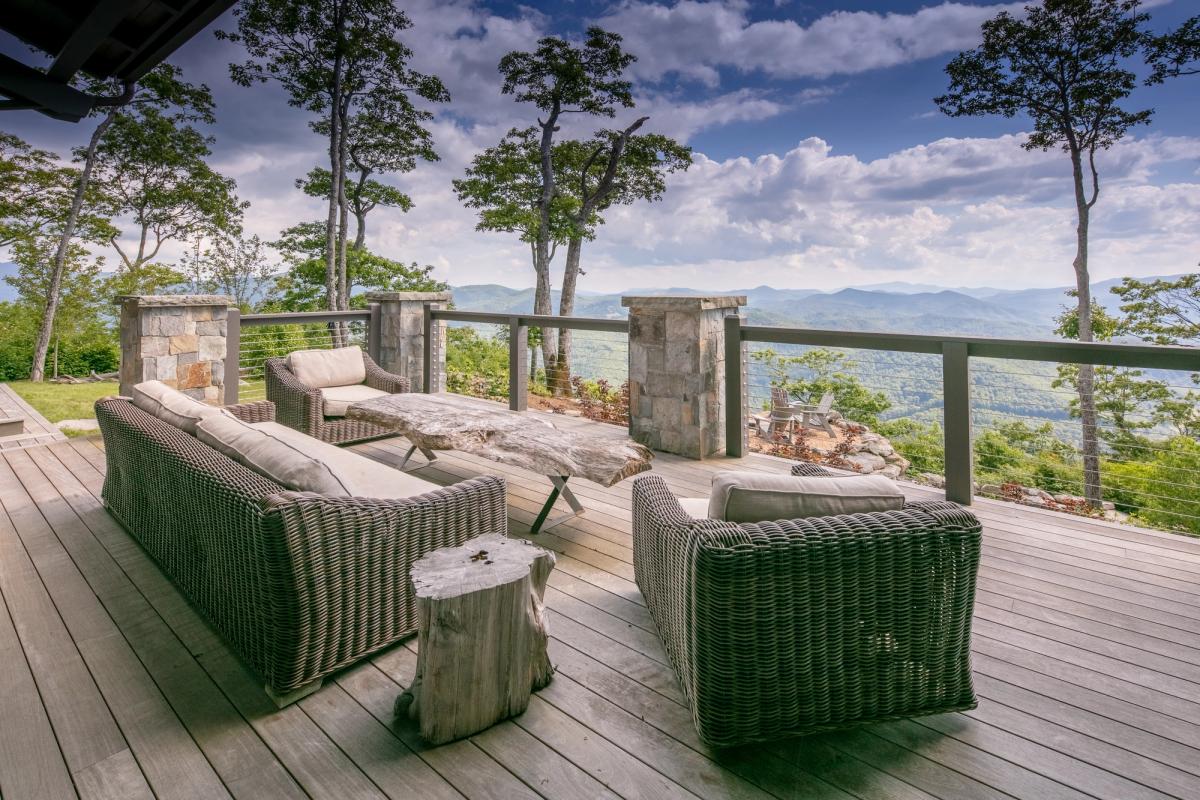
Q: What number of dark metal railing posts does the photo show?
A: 6